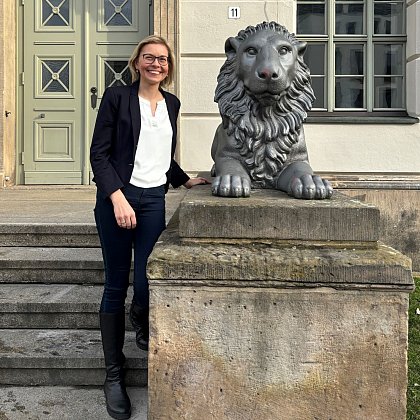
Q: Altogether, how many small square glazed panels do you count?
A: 4